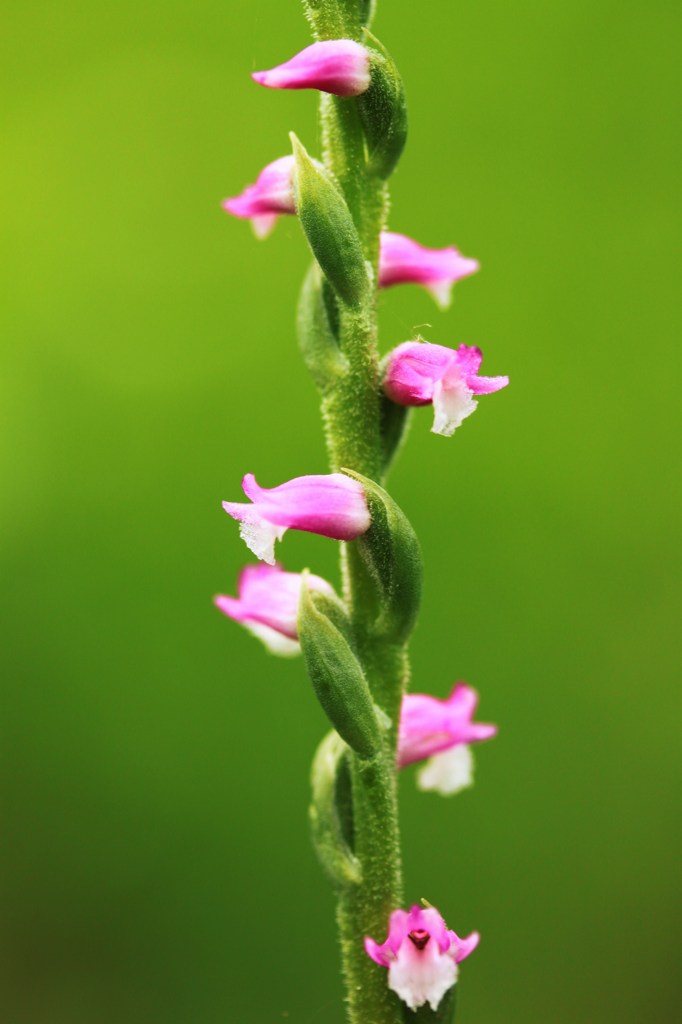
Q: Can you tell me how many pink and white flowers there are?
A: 8